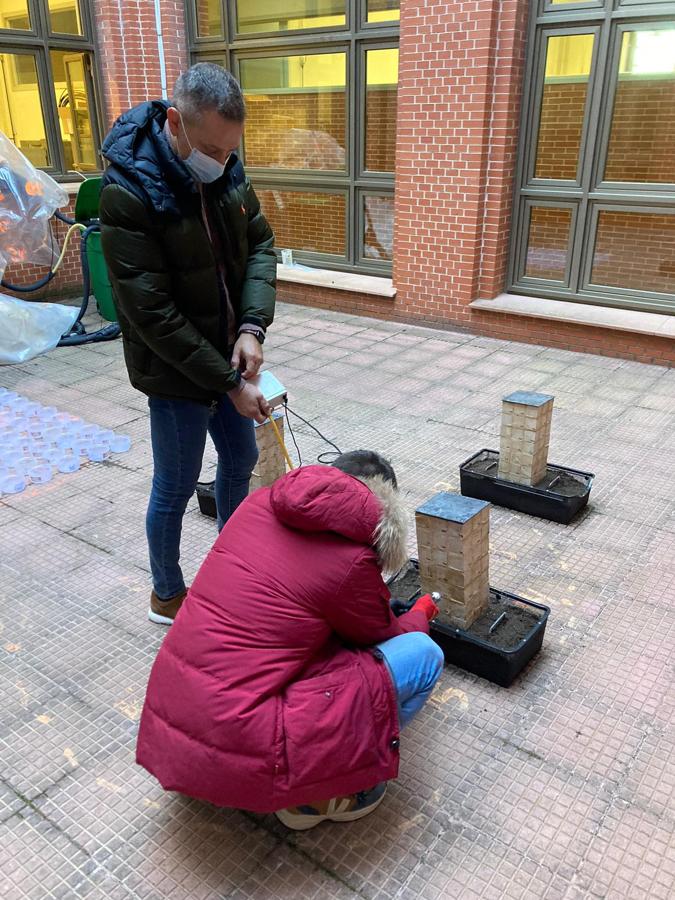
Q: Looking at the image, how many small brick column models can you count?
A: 3